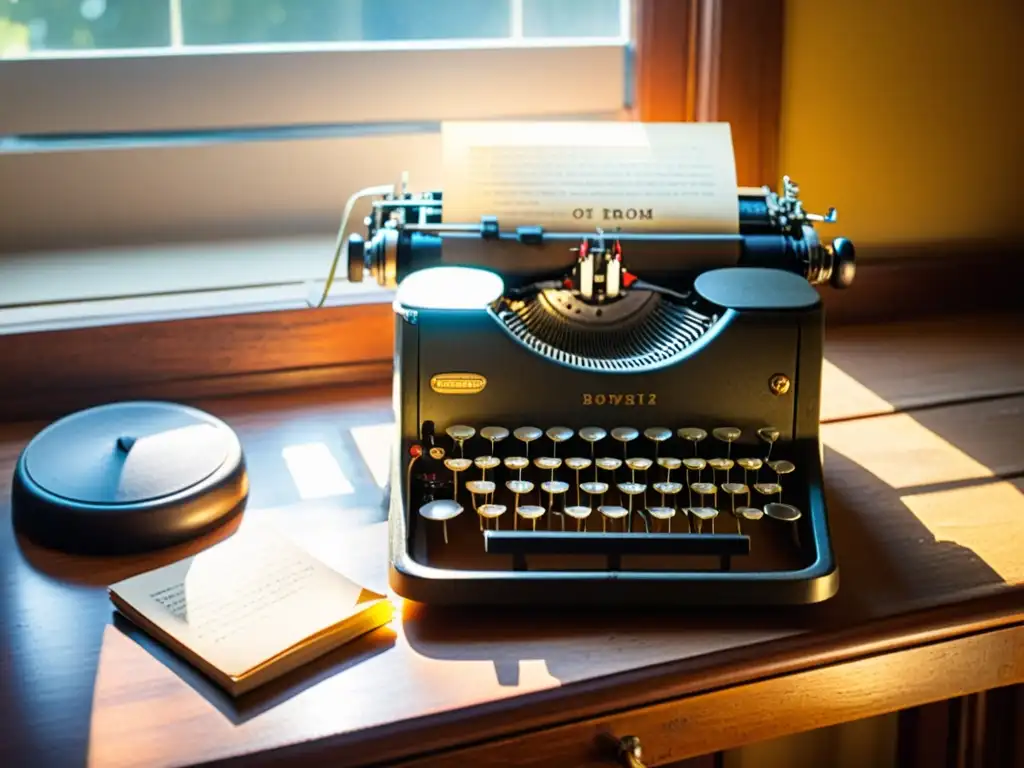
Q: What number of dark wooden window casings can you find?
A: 1